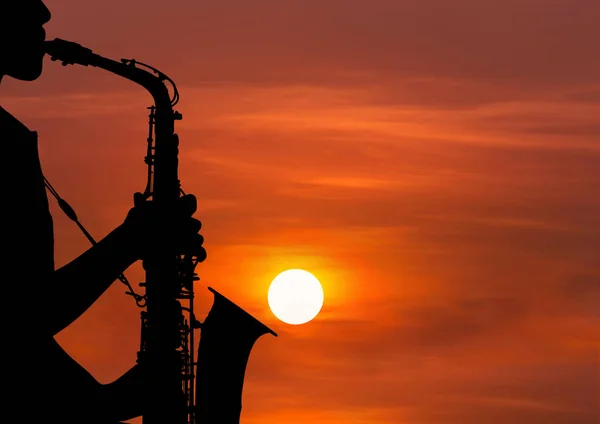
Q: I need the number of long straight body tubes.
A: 1